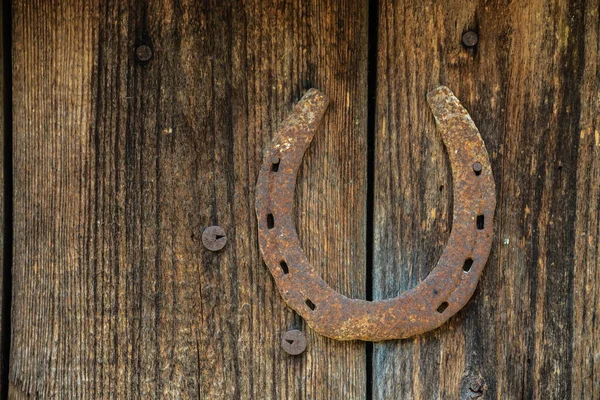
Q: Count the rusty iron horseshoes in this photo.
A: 1